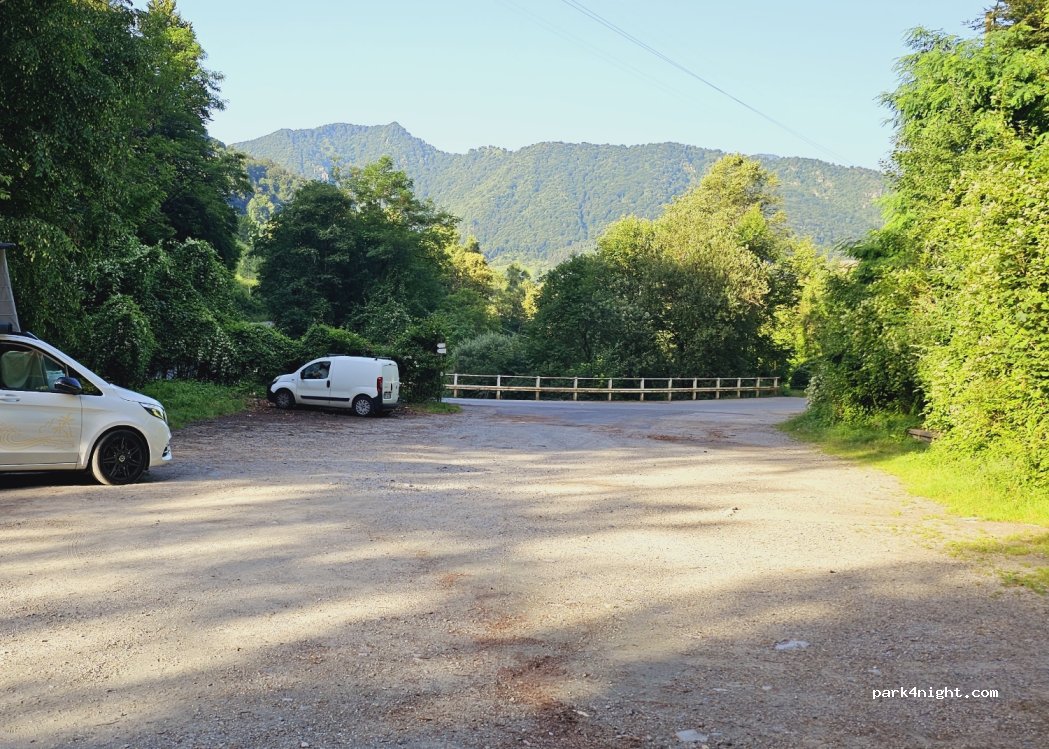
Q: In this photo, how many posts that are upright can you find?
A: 12